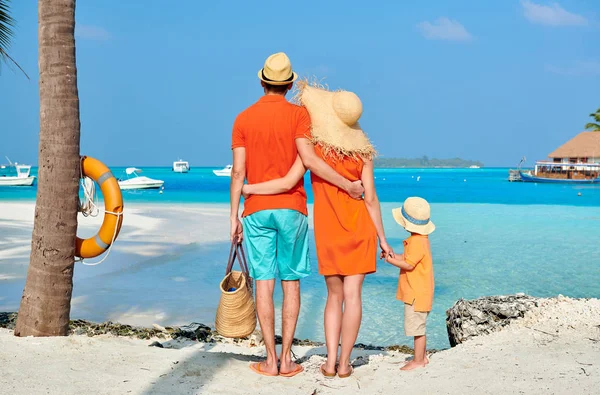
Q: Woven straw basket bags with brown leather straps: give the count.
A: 1